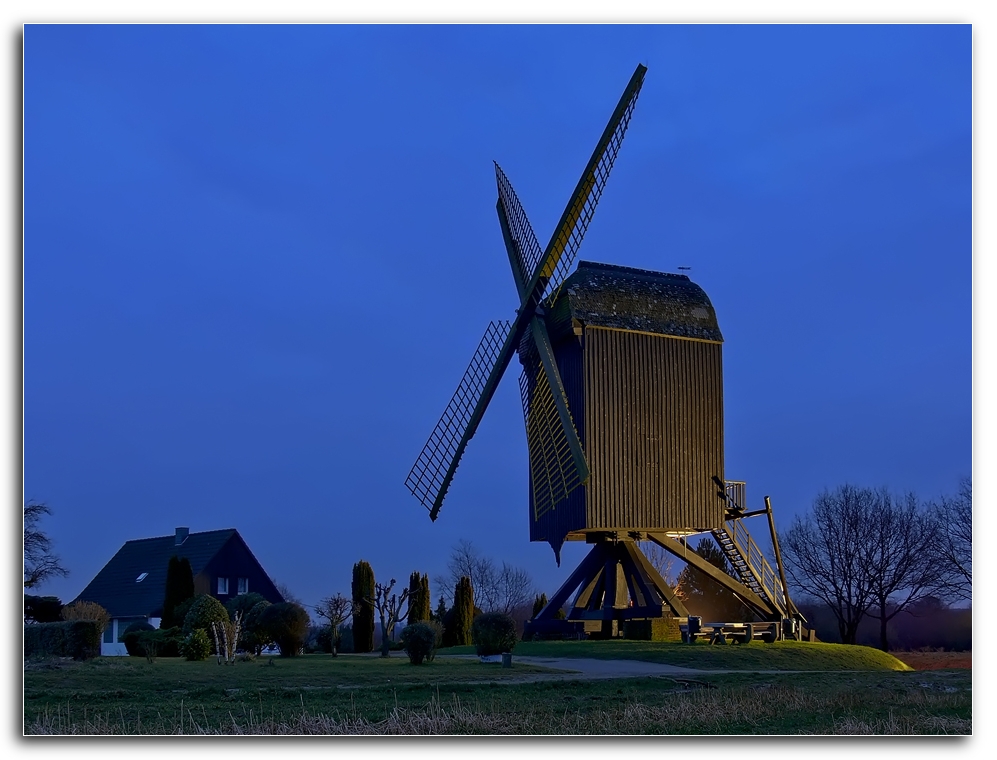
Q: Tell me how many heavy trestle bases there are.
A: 1